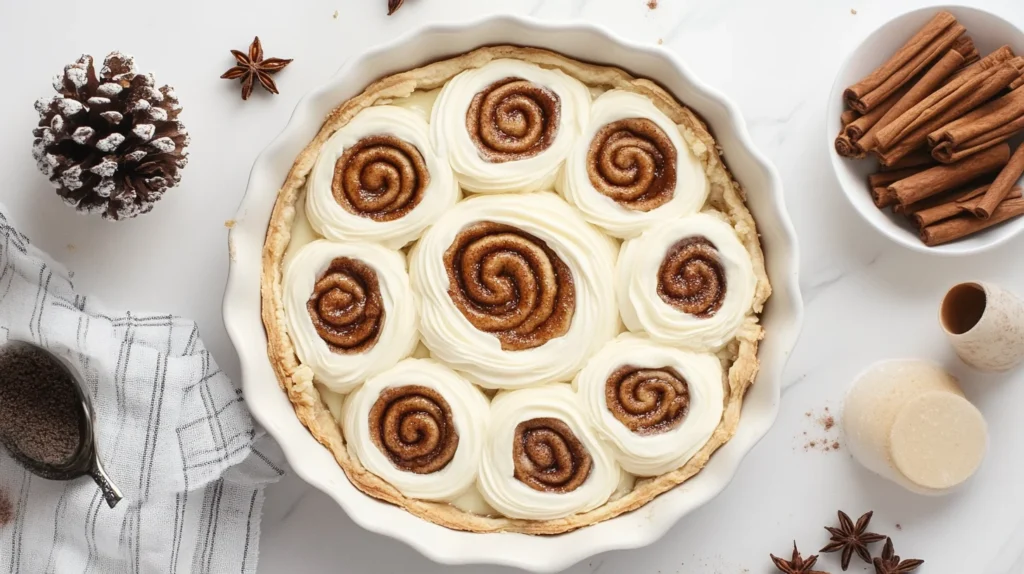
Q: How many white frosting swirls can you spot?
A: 9